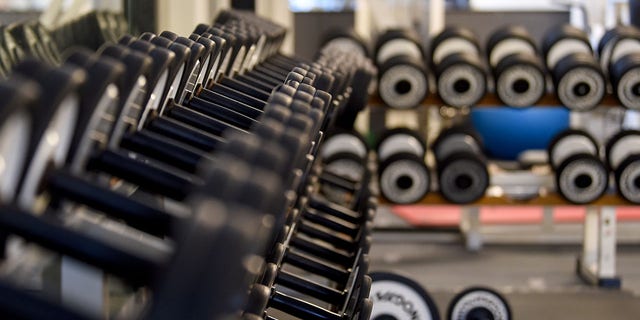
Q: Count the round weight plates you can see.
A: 2